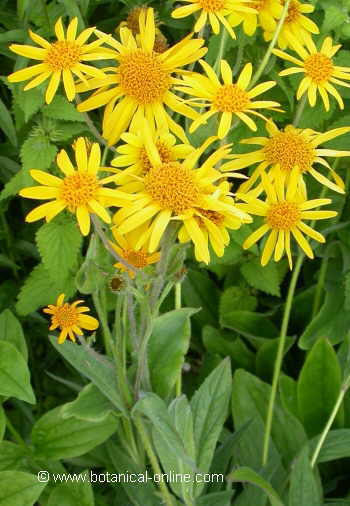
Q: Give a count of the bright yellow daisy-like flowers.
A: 15